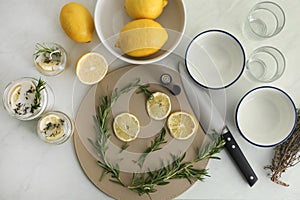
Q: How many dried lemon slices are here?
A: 3